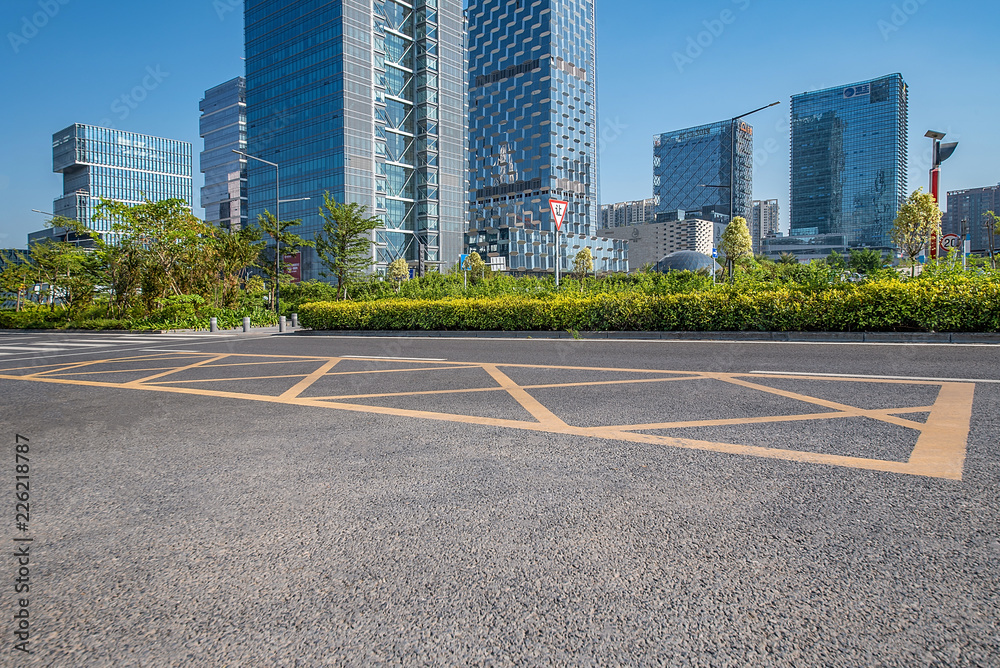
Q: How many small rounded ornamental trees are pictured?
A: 5